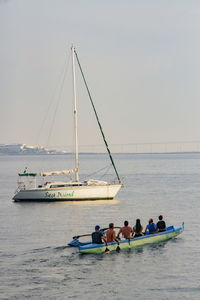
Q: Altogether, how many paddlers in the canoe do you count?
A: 6